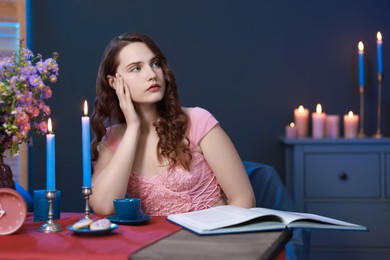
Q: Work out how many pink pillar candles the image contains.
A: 5